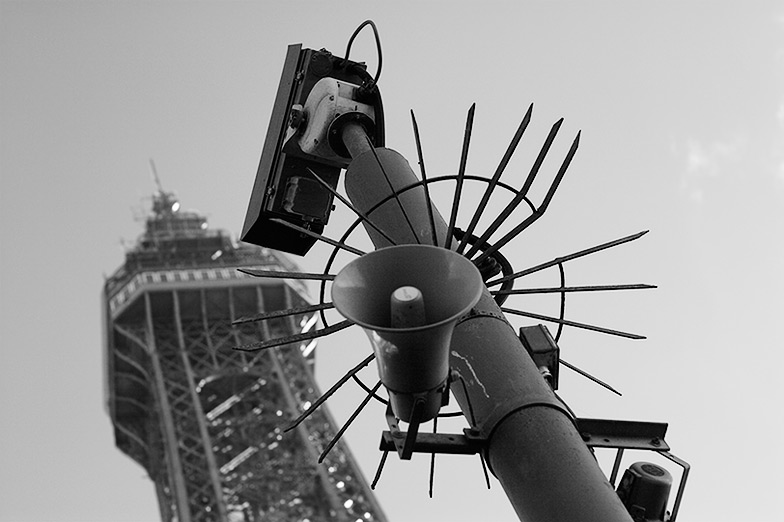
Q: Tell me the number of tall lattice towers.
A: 1